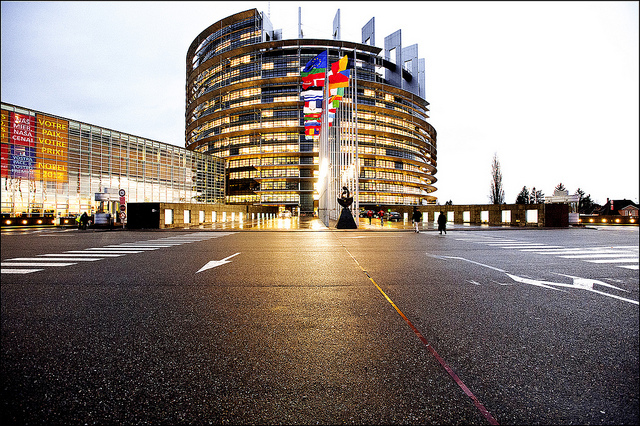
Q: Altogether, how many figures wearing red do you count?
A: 2